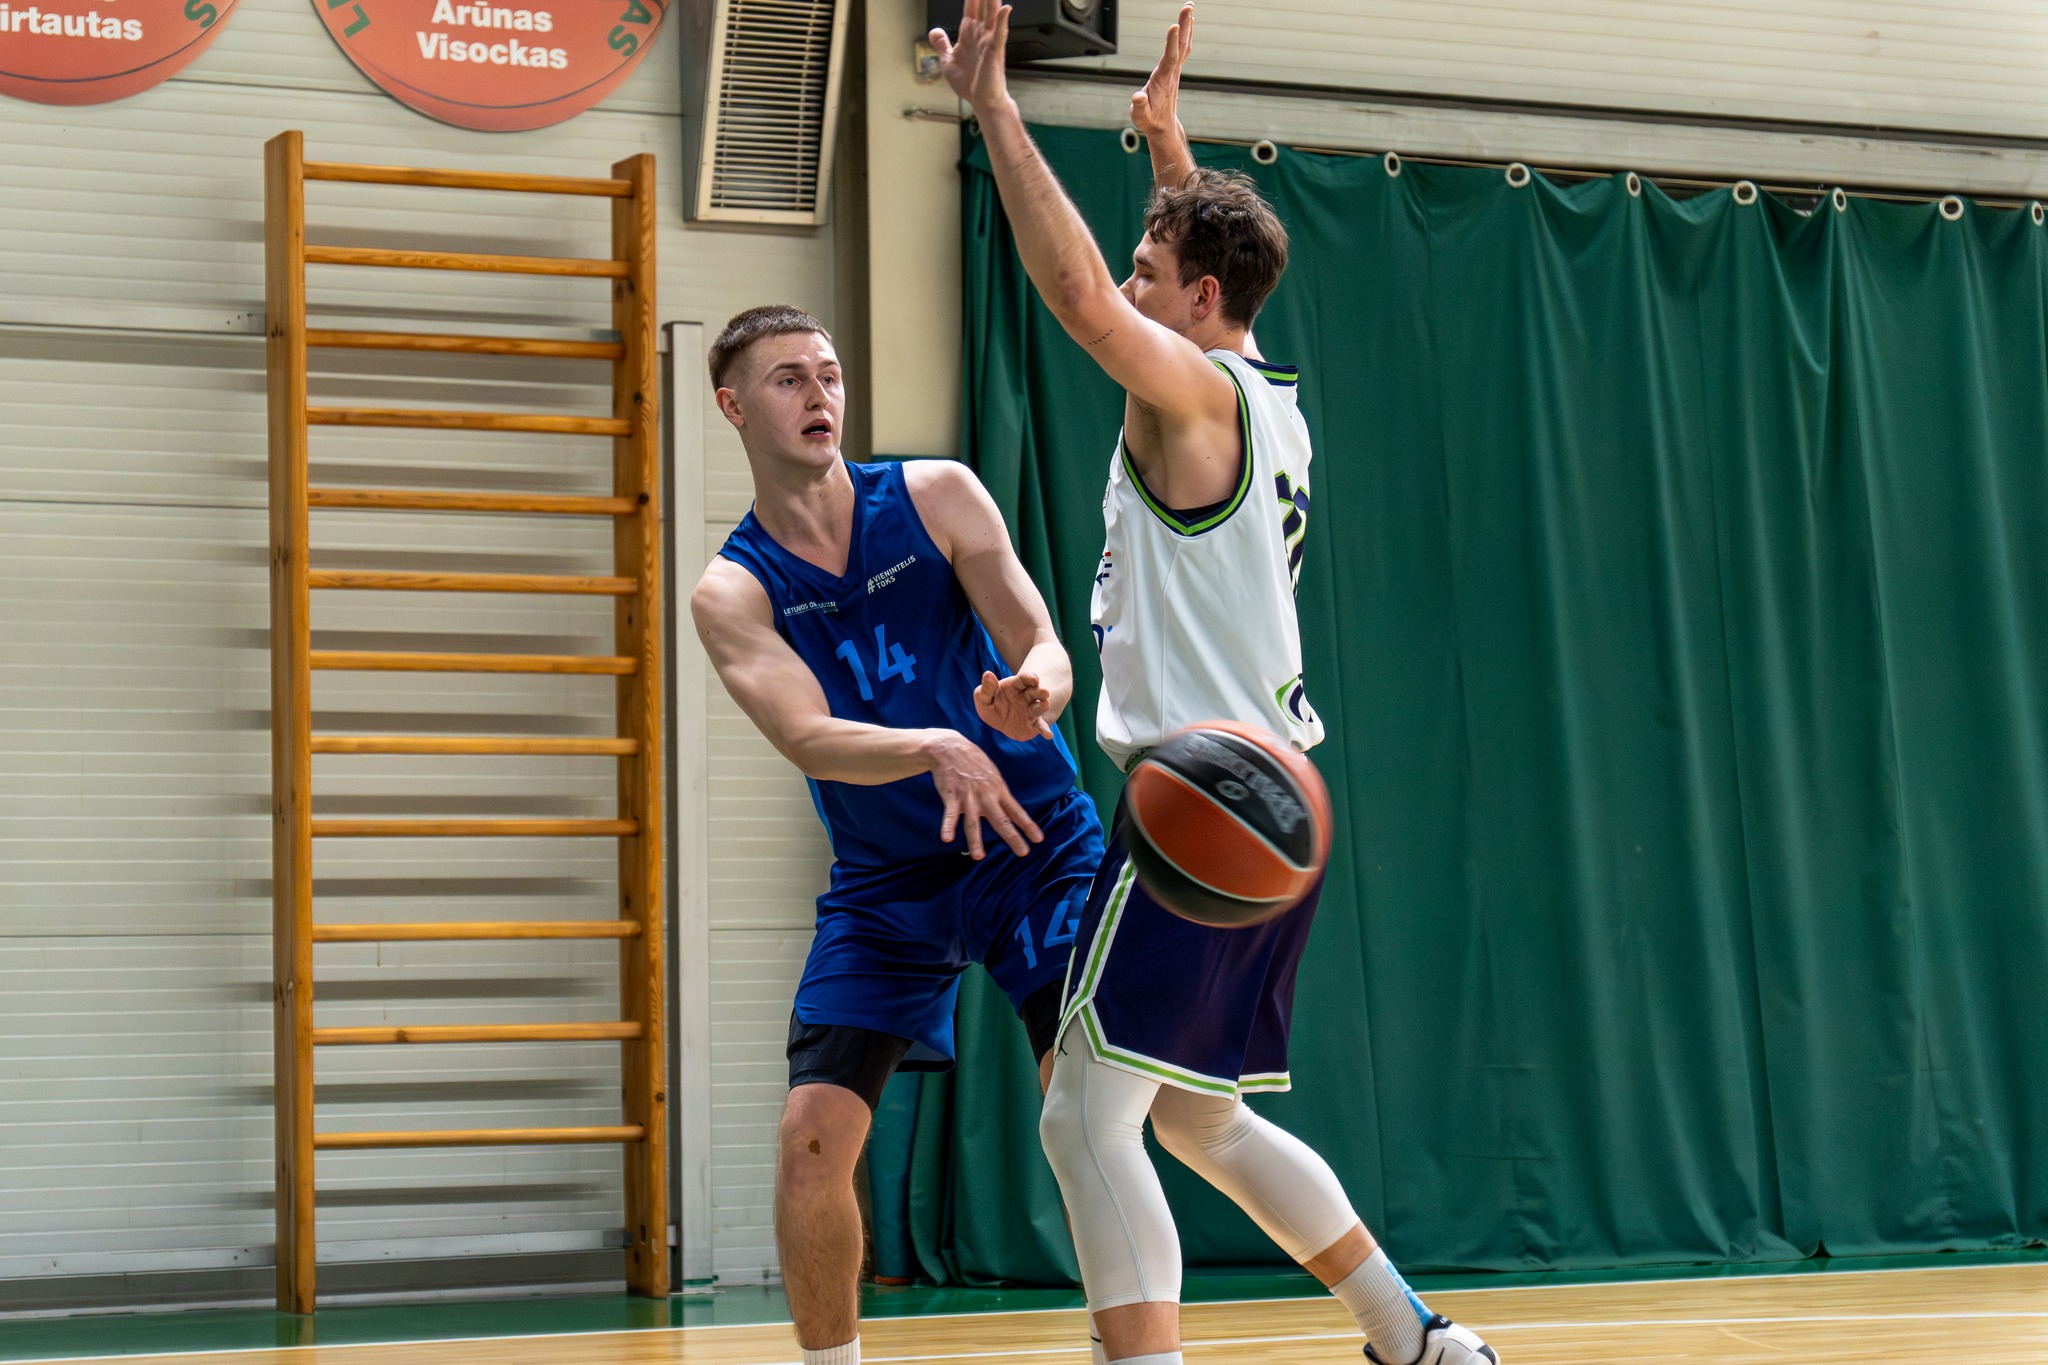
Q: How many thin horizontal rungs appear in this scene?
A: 12